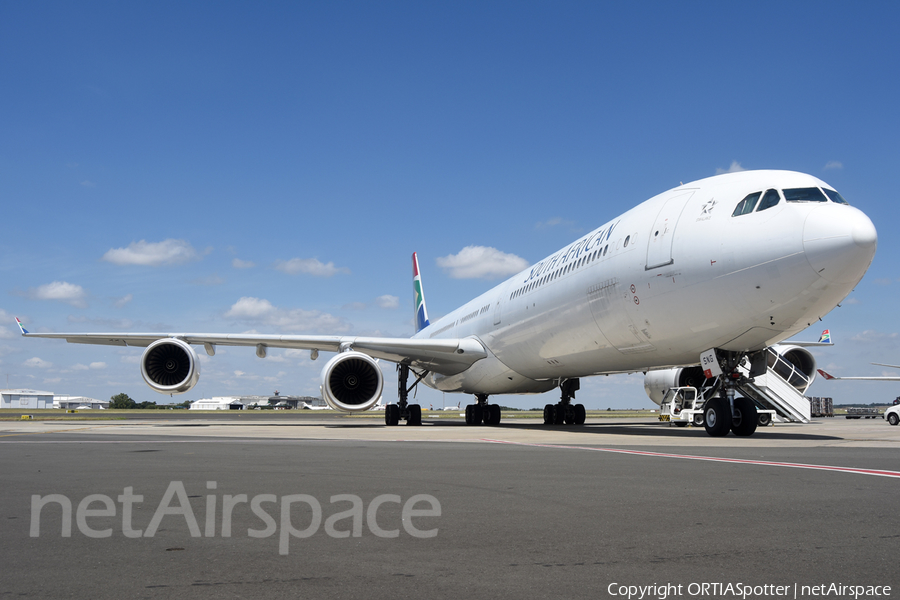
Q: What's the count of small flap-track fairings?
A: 3